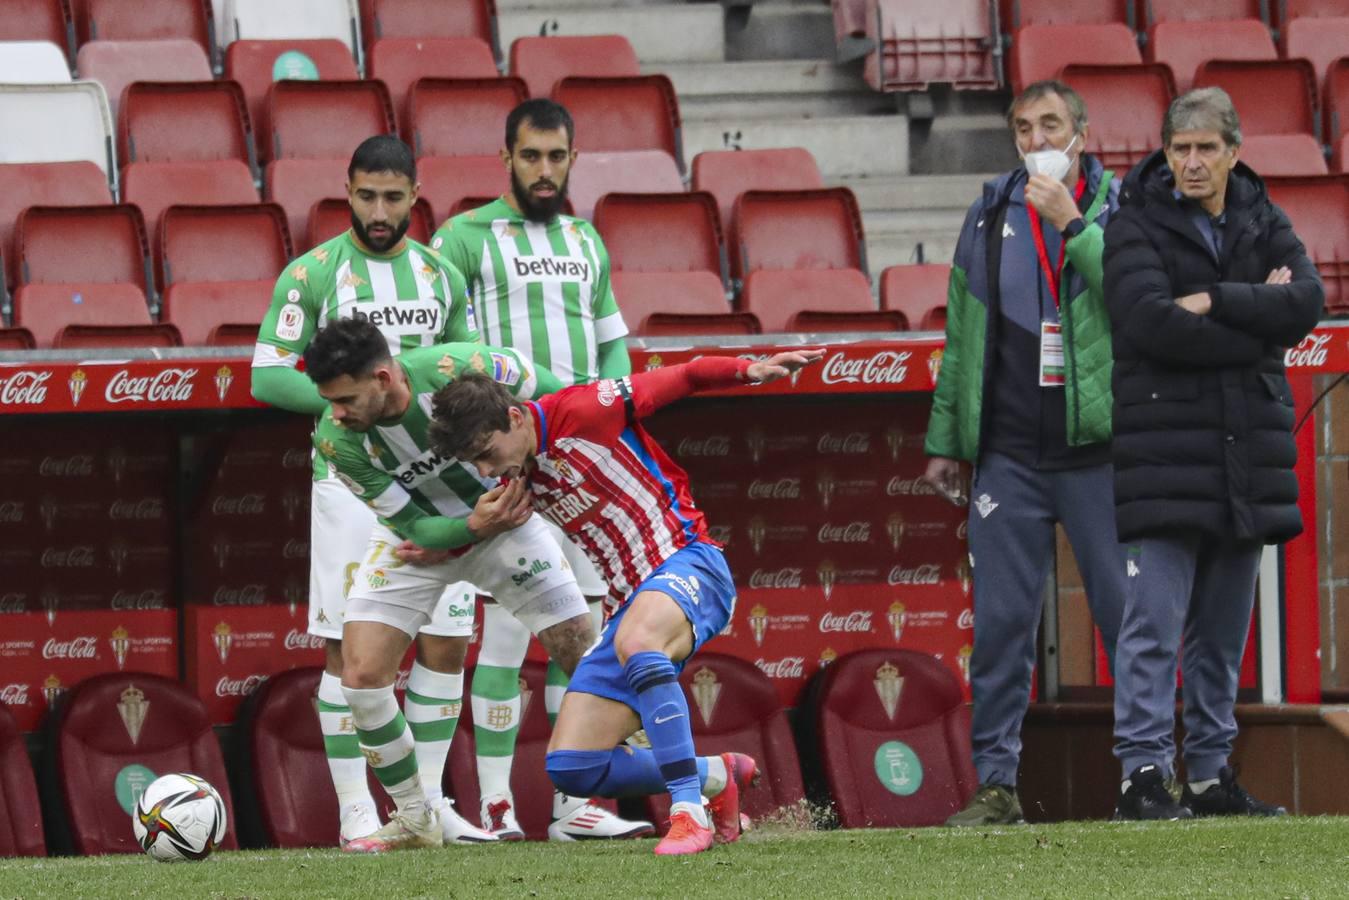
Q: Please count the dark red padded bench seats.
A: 6